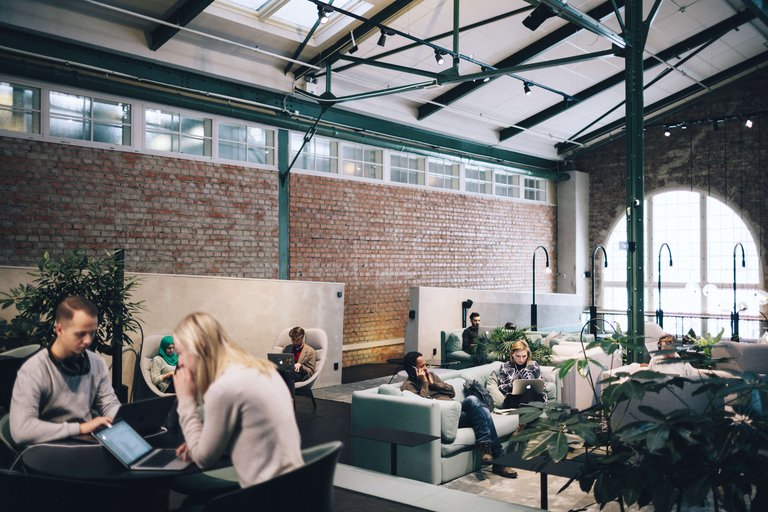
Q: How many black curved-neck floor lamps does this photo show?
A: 4